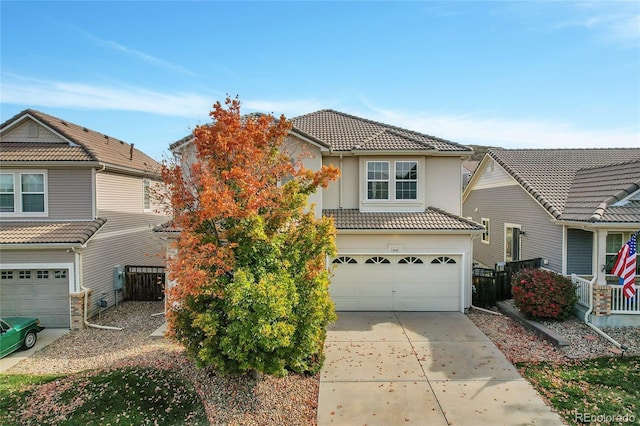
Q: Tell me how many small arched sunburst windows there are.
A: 4